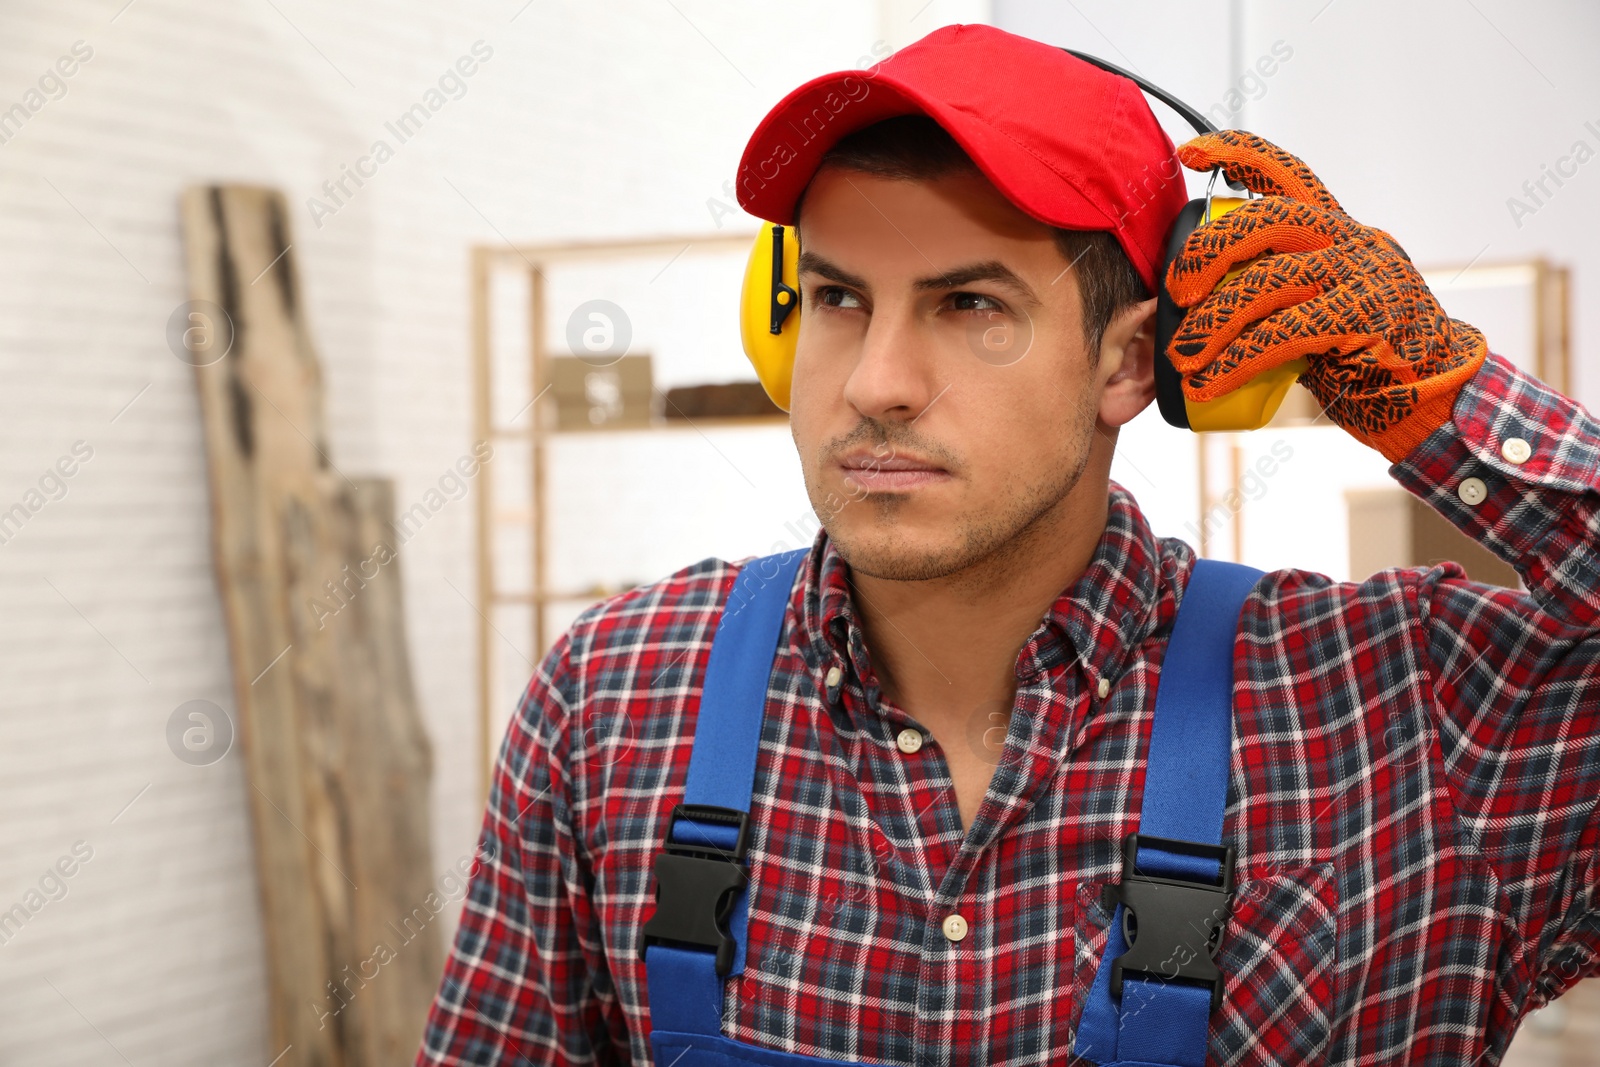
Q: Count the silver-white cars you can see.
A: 0